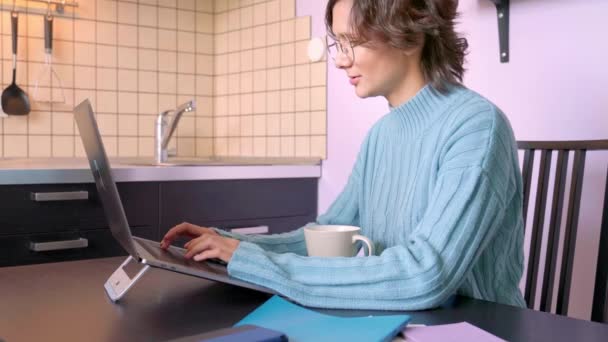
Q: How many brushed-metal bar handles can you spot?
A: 3